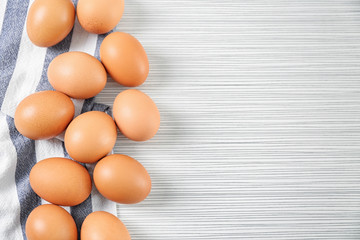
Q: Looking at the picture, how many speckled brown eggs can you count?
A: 11